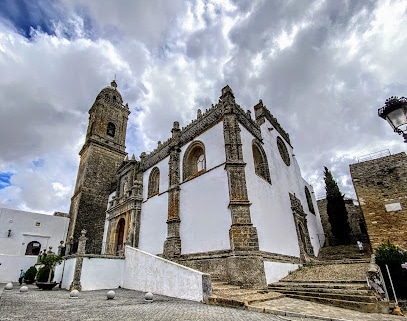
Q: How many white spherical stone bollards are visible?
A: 5